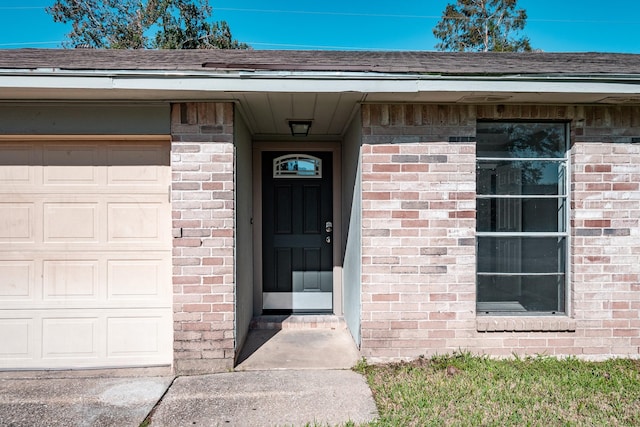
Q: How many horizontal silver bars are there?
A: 4